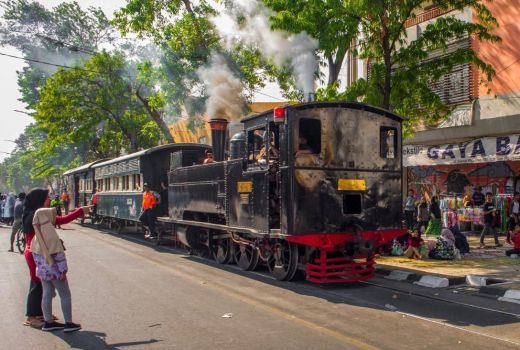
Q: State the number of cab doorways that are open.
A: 1